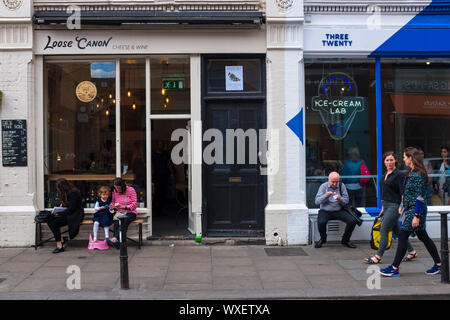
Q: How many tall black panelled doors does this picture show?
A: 1